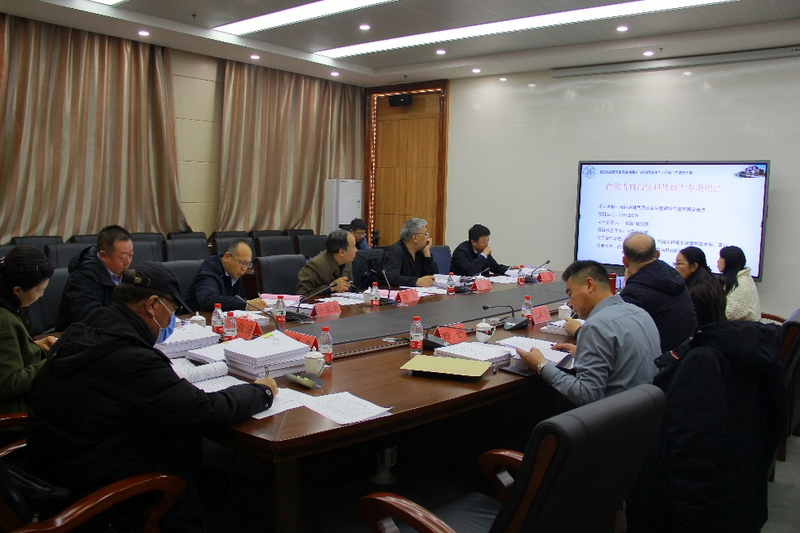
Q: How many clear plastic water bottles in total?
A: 9